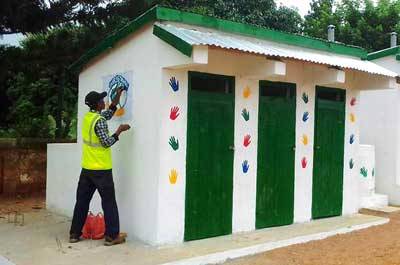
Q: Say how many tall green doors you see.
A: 3